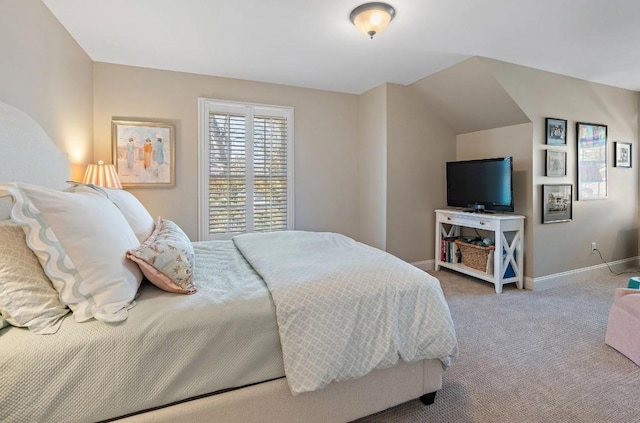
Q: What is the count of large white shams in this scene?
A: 2